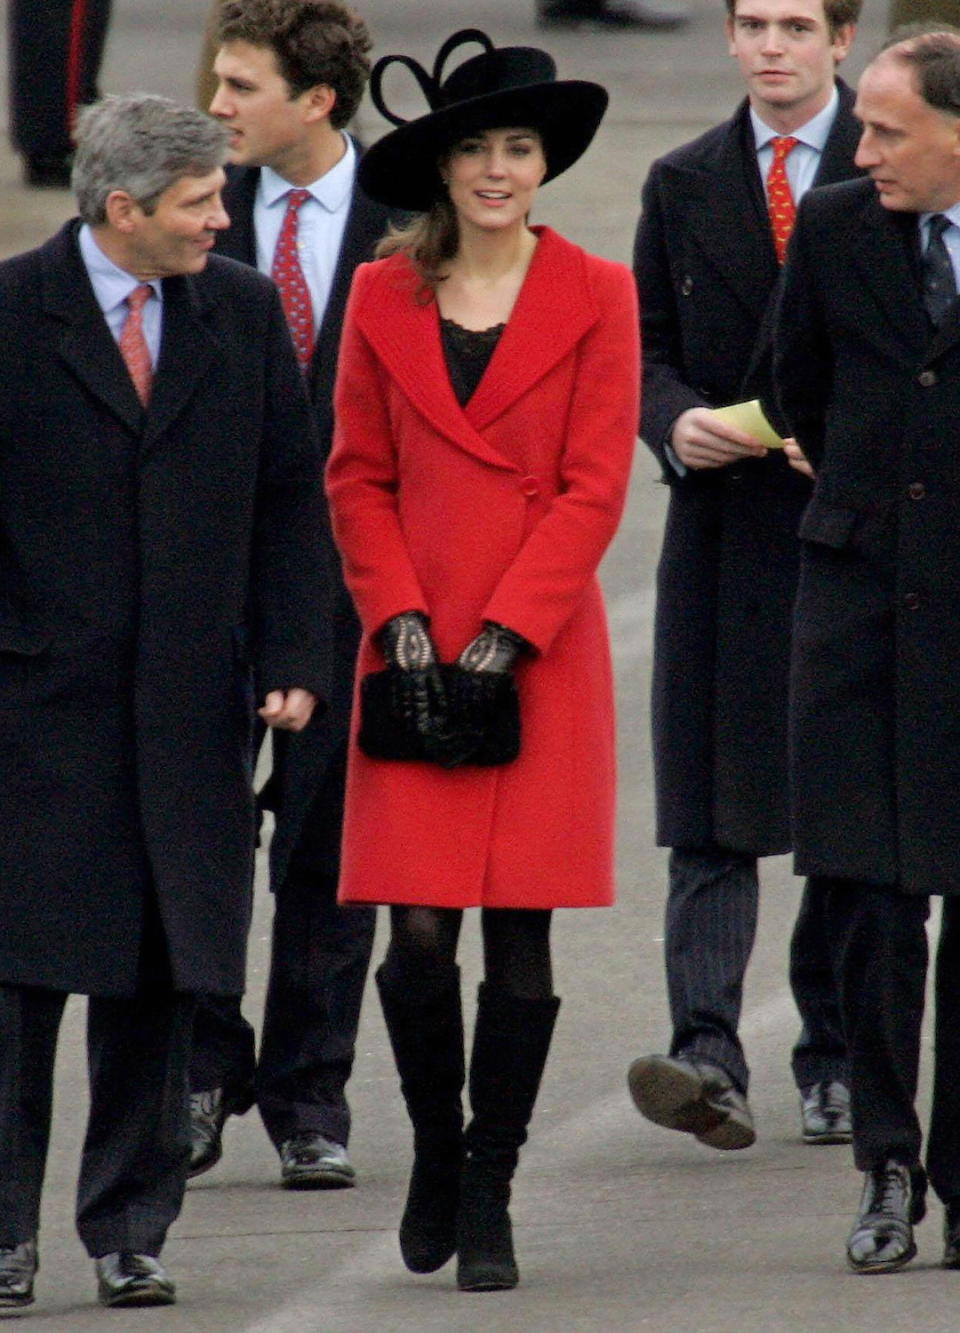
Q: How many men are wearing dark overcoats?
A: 4